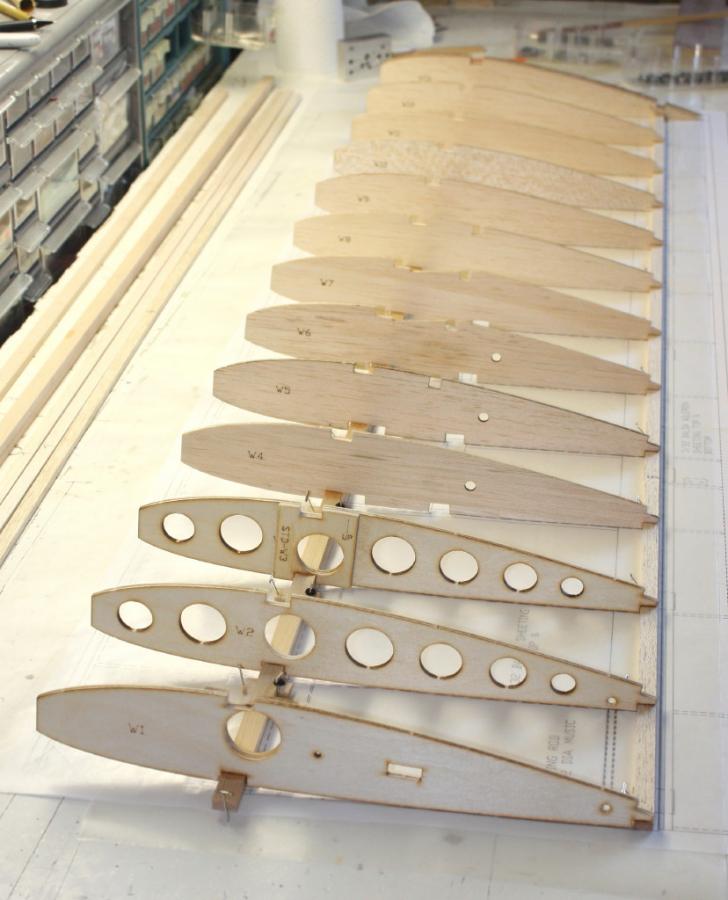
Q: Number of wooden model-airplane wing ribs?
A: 13